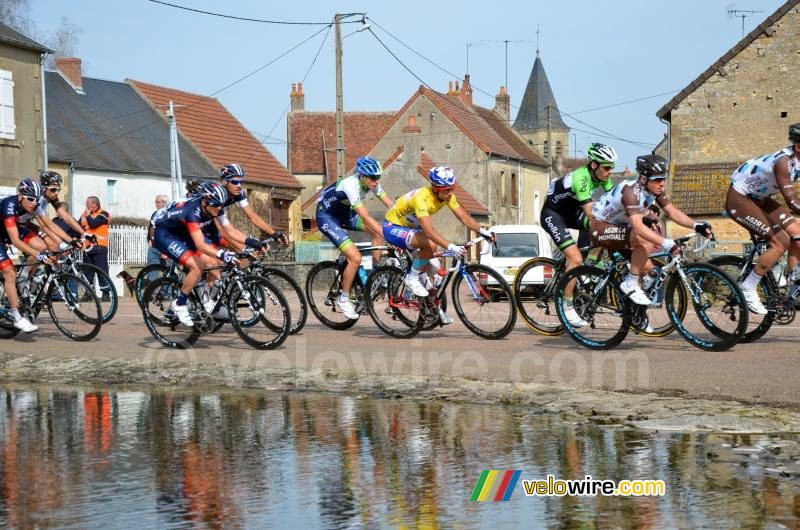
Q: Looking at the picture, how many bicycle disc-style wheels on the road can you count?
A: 0